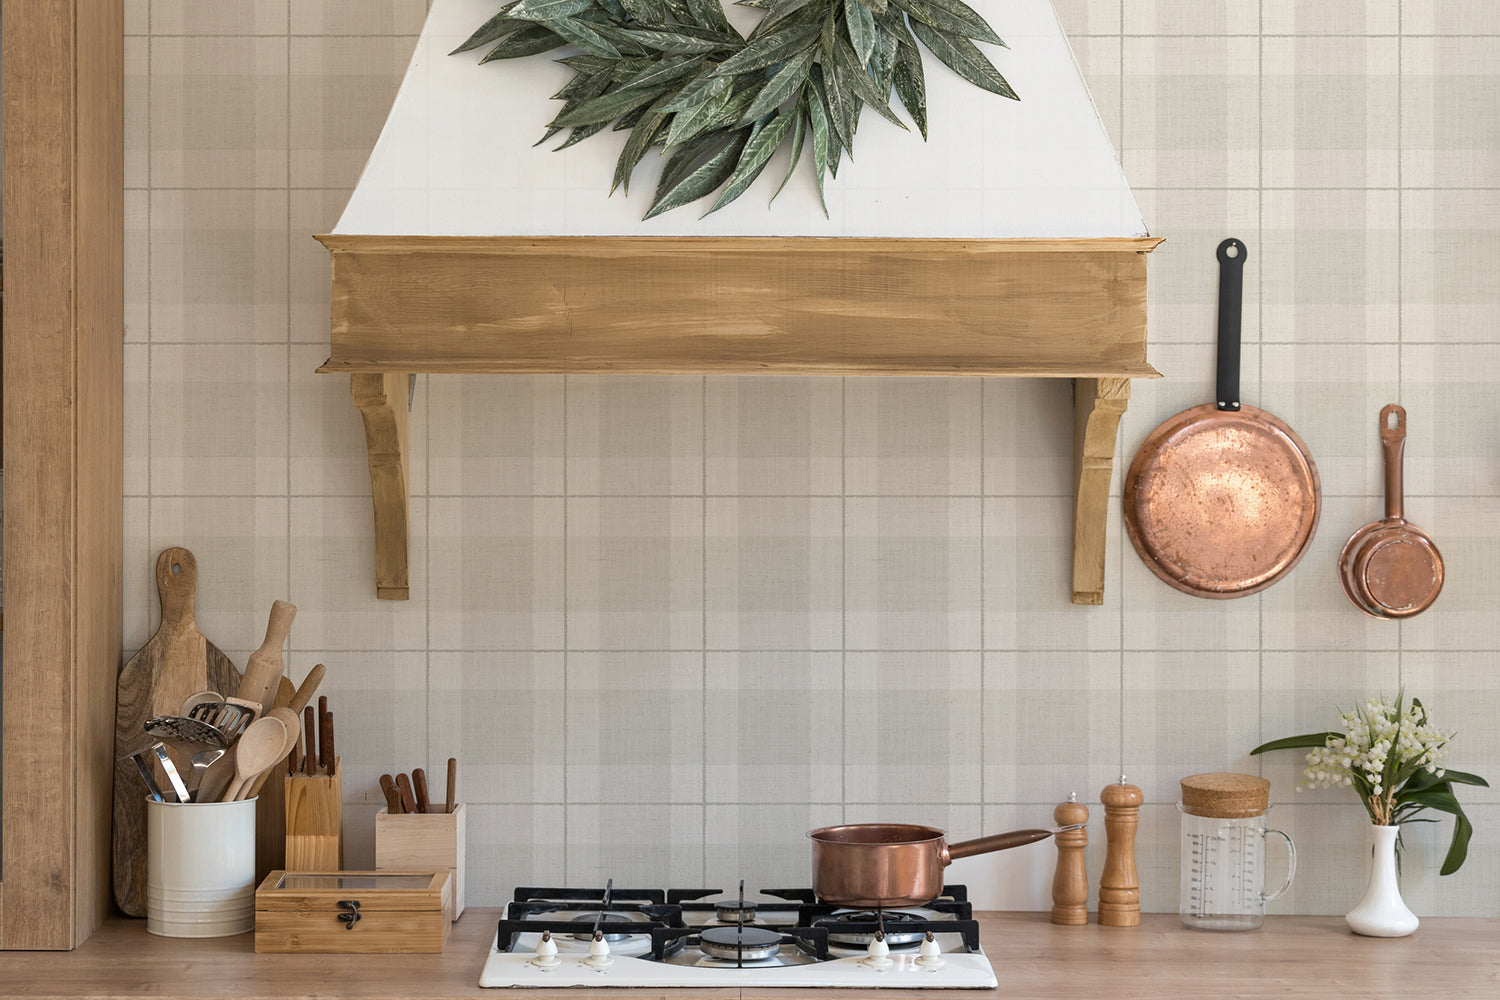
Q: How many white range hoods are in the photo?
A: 1